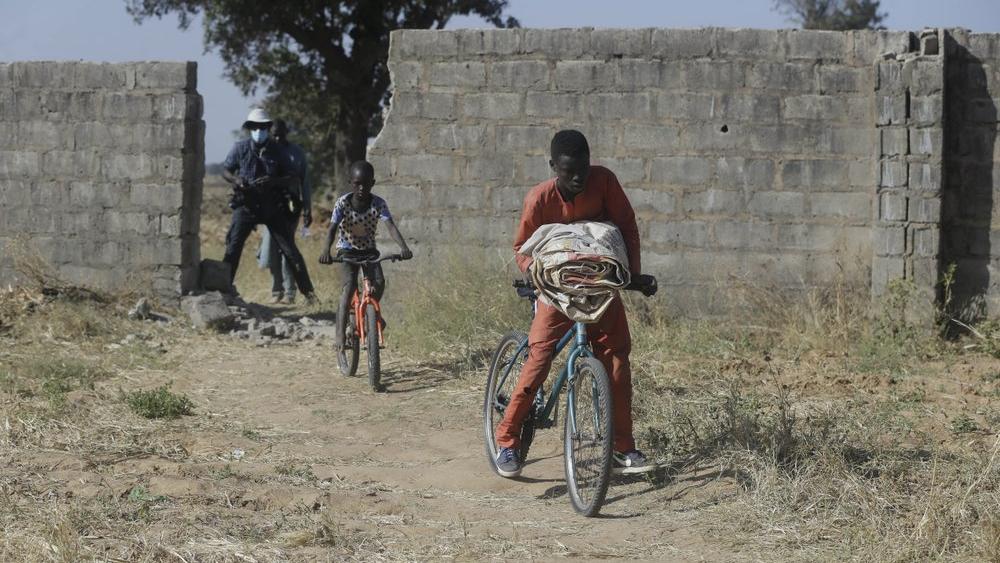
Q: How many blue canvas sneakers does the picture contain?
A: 2